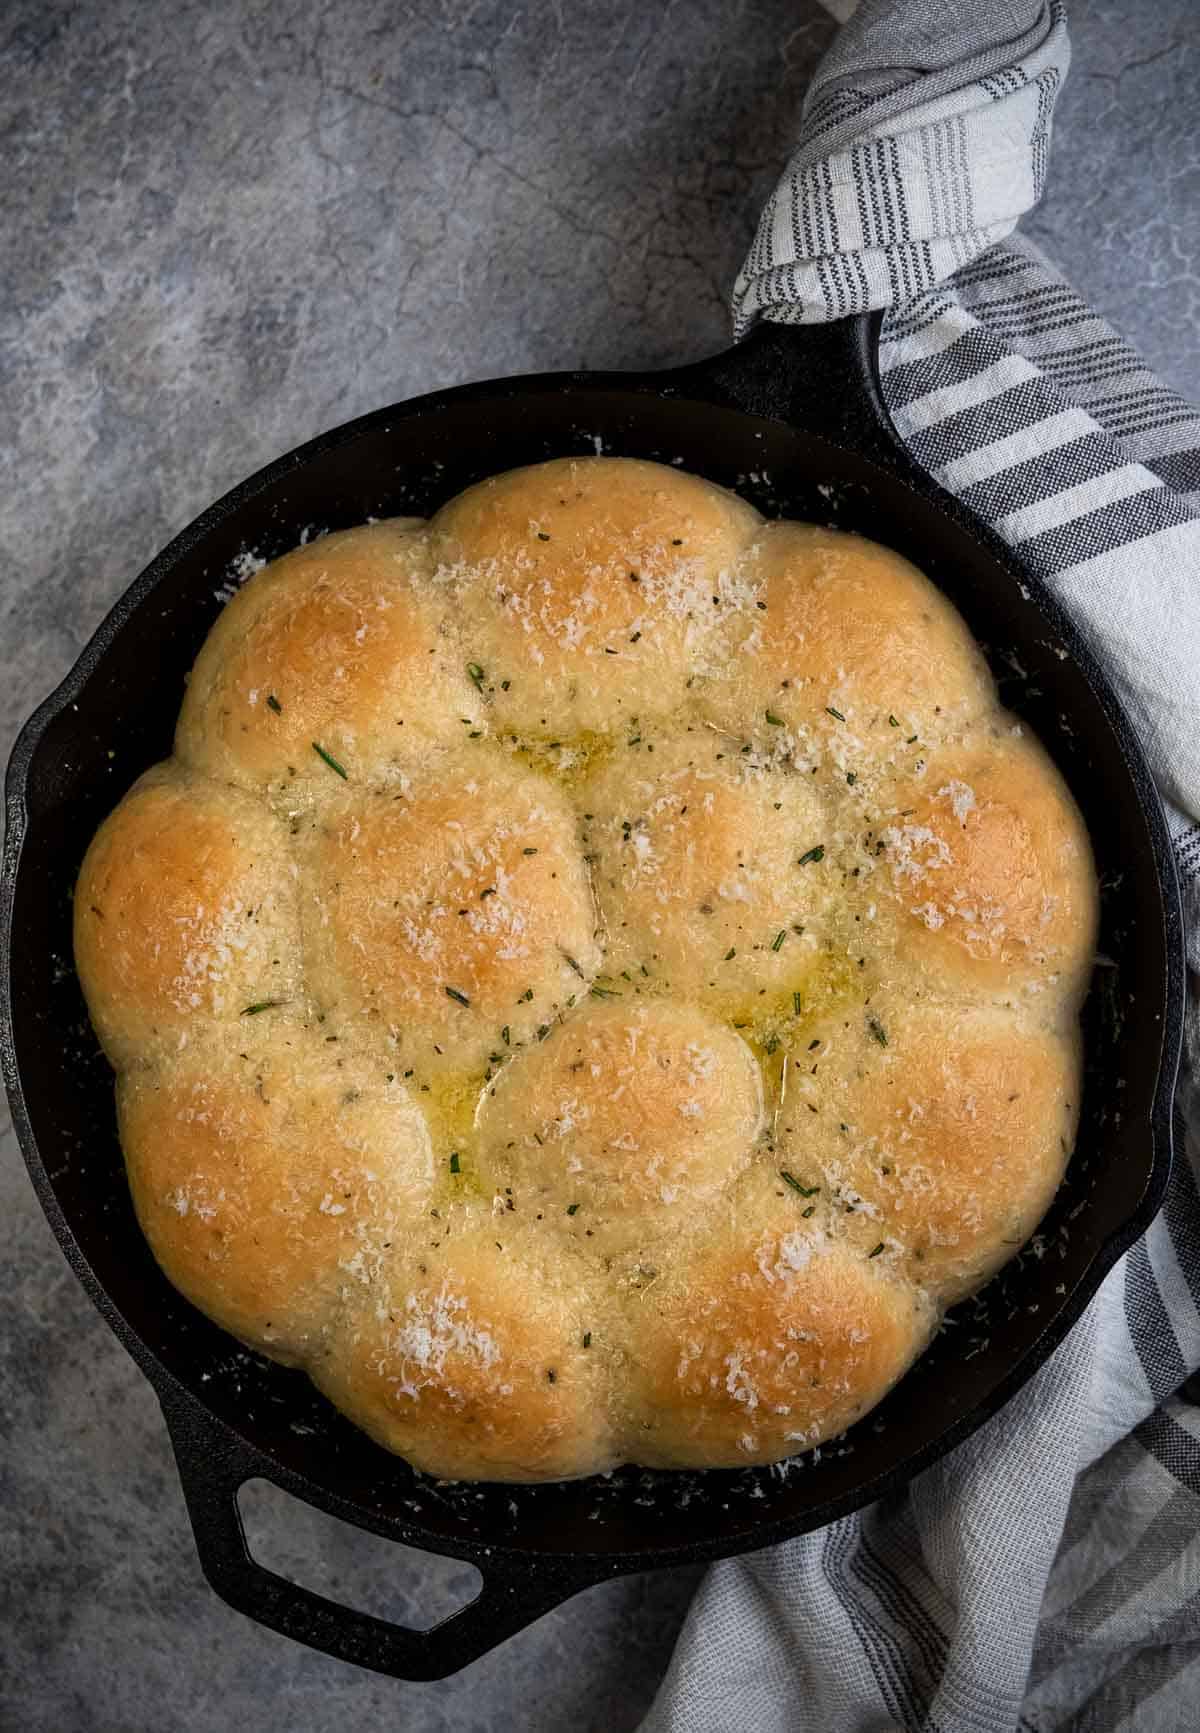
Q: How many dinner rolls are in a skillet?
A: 12